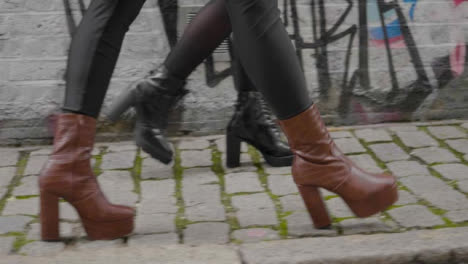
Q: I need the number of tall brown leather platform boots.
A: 2